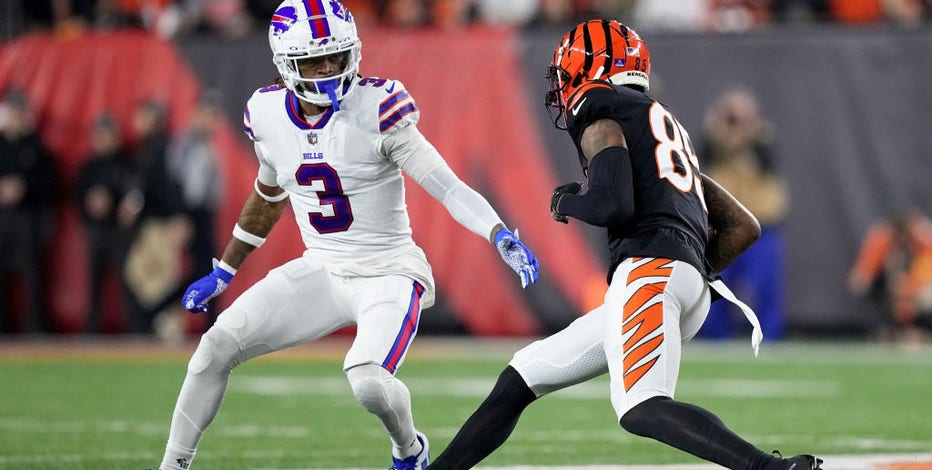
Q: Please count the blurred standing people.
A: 5